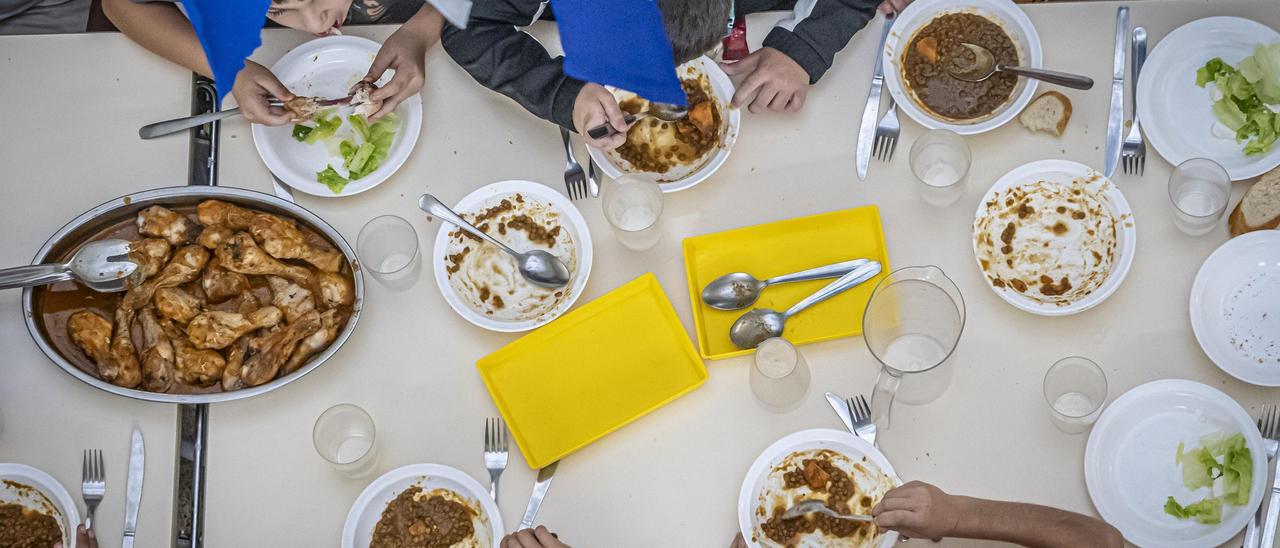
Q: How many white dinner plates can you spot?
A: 11